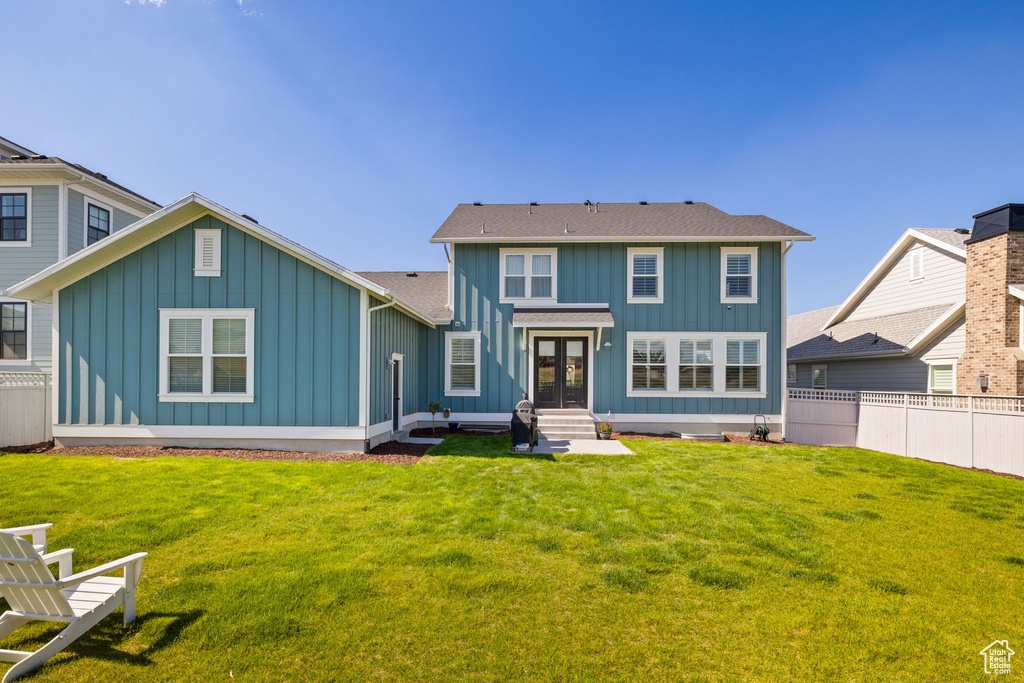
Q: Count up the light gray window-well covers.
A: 1